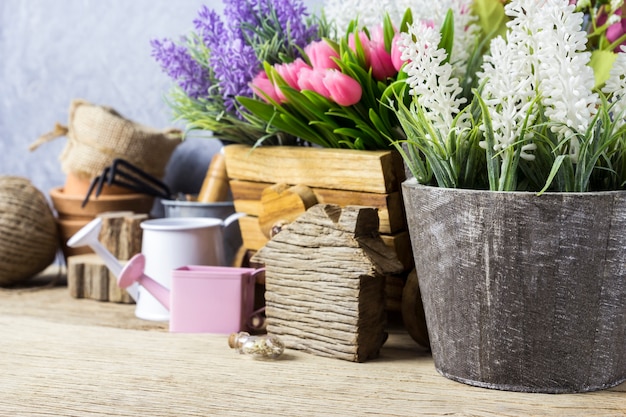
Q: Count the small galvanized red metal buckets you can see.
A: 0